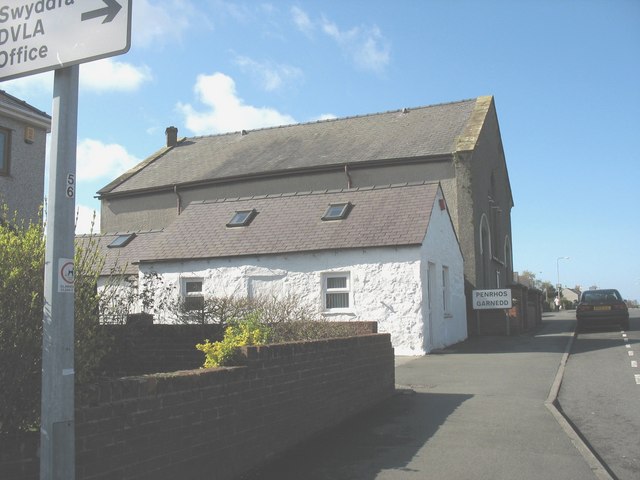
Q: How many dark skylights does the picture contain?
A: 3